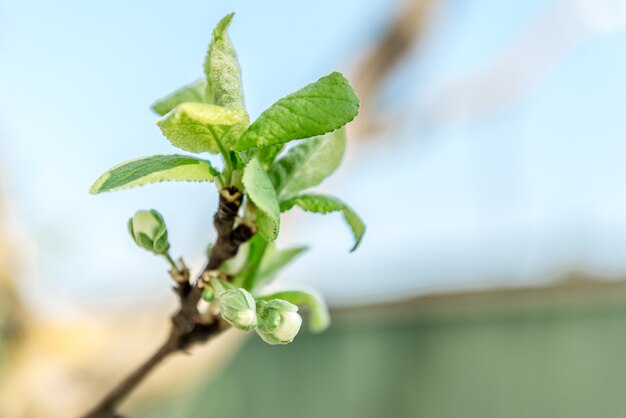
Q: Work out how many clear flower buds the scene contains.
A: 3